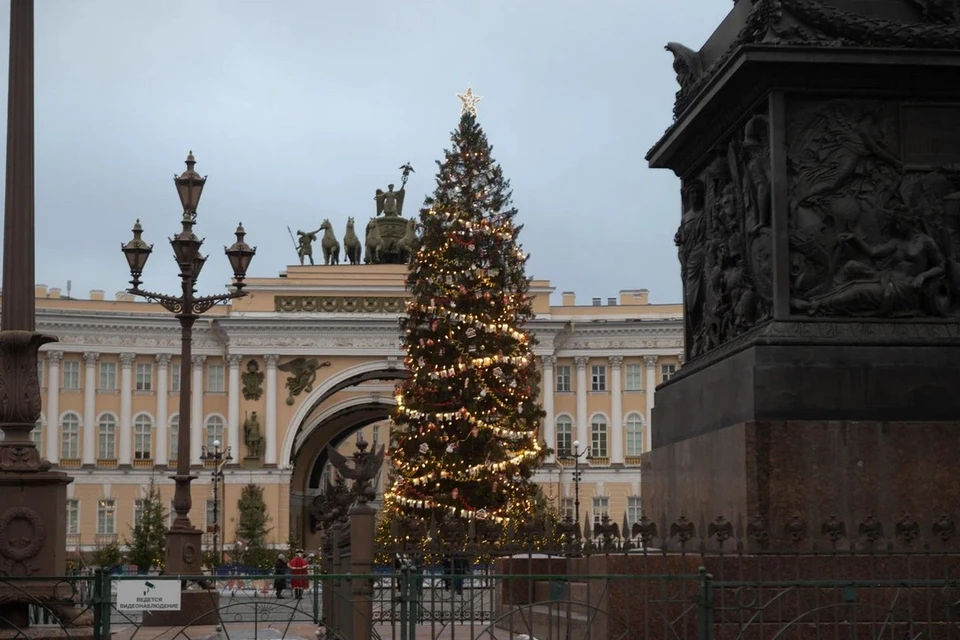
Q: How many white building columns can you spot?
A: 11